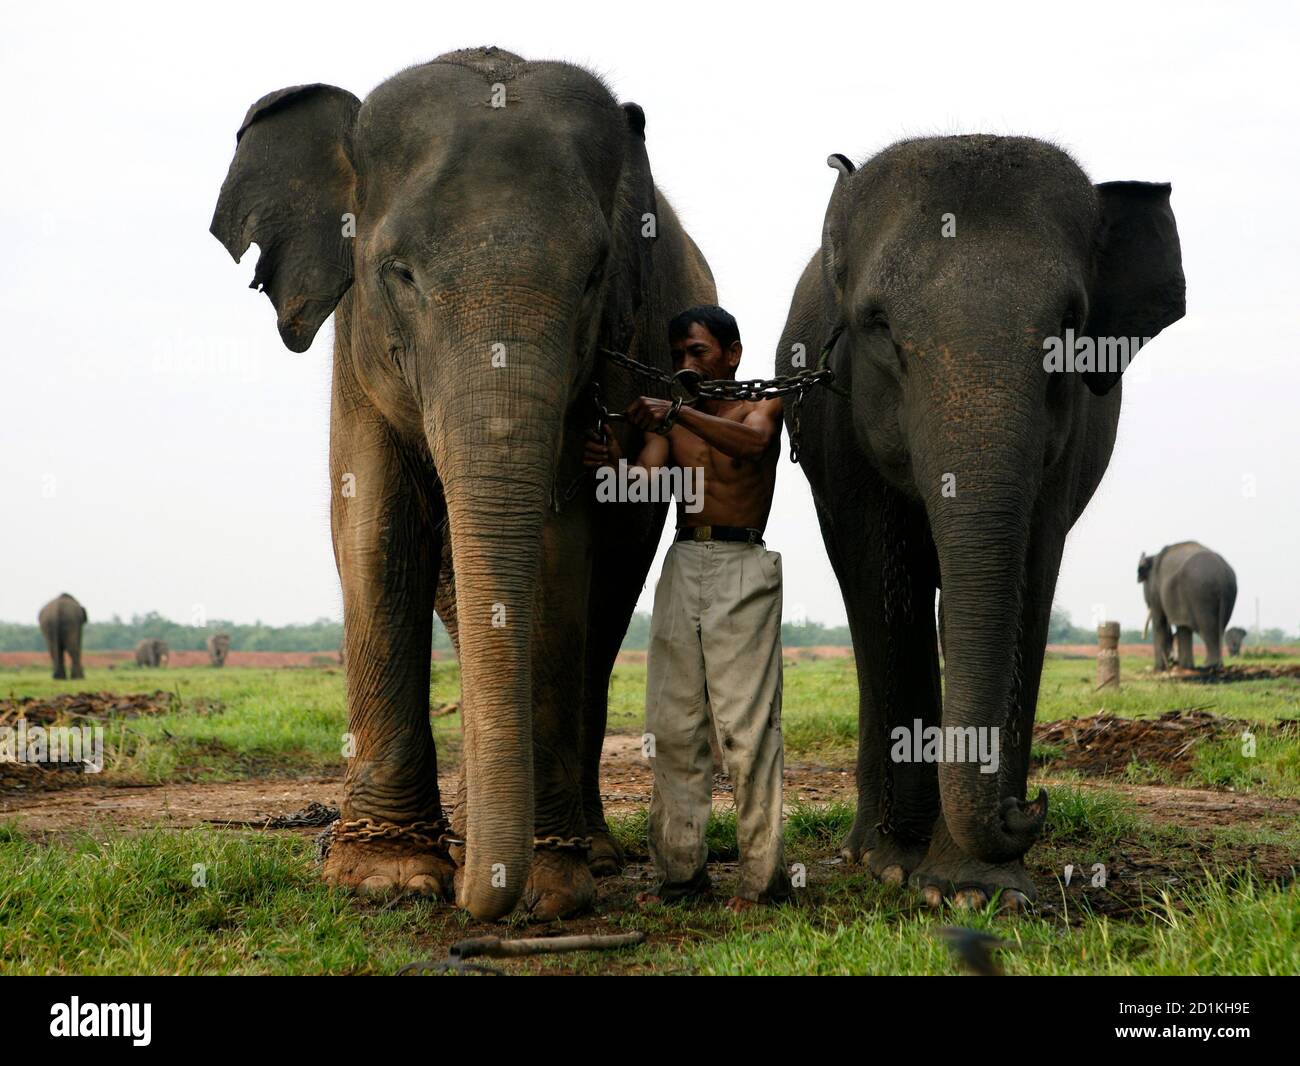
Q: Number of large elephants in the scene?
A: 2